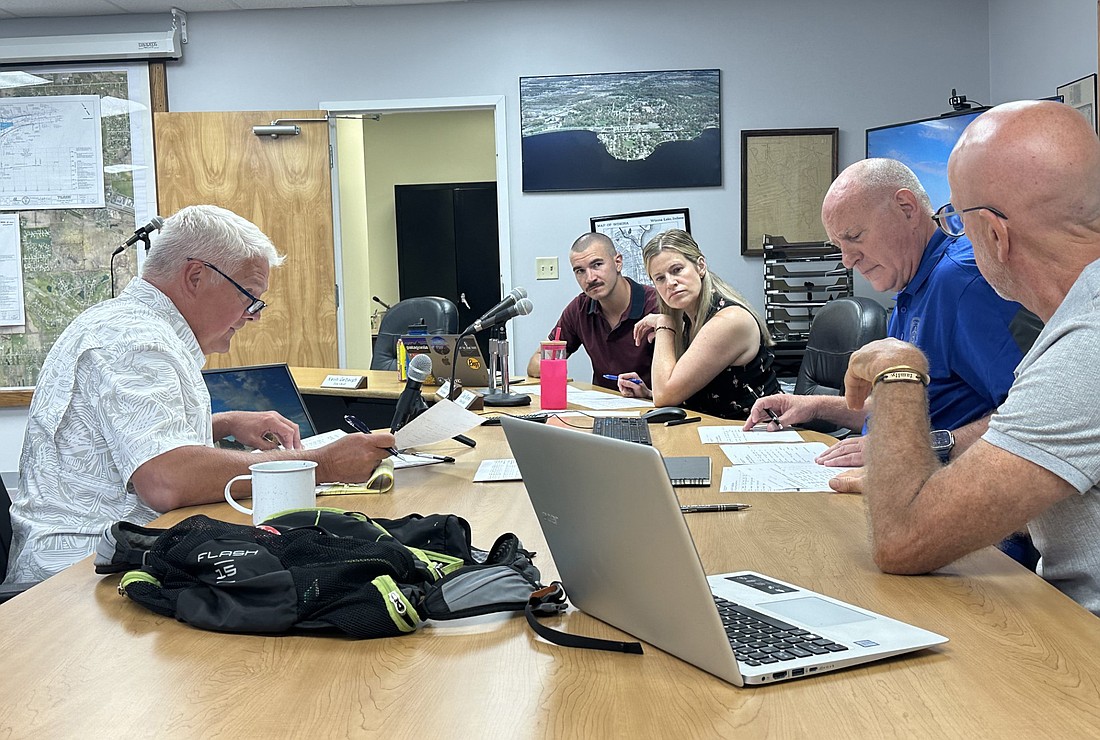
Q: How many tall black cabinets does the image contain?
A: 1